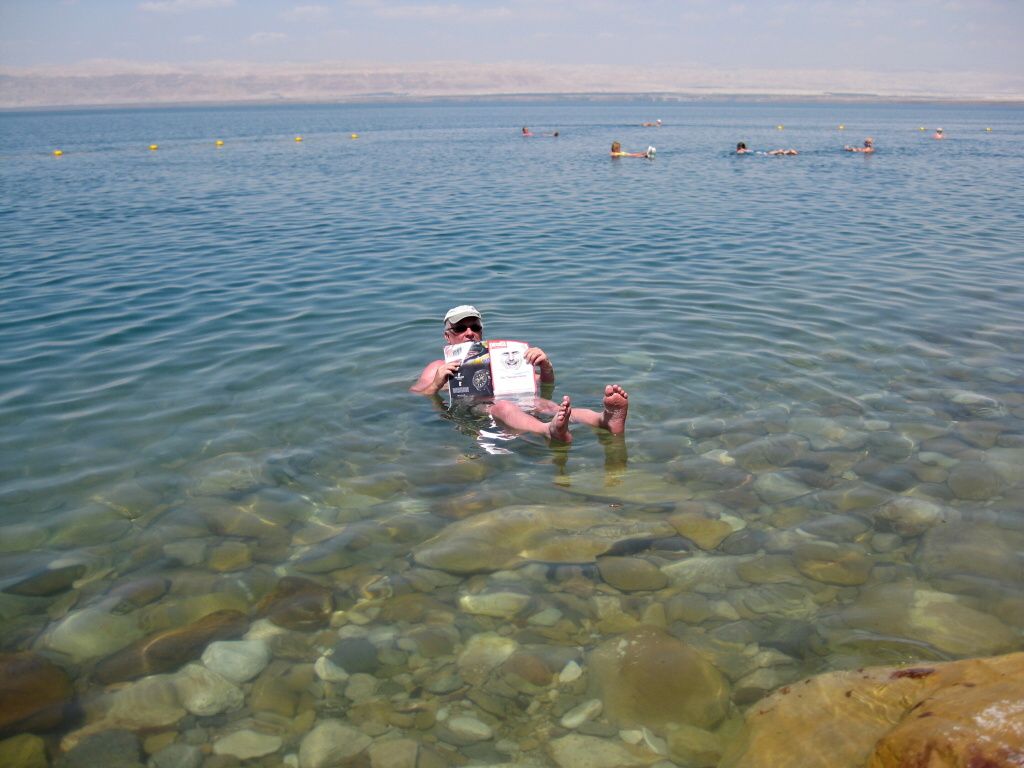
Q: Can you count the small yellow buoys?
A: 9